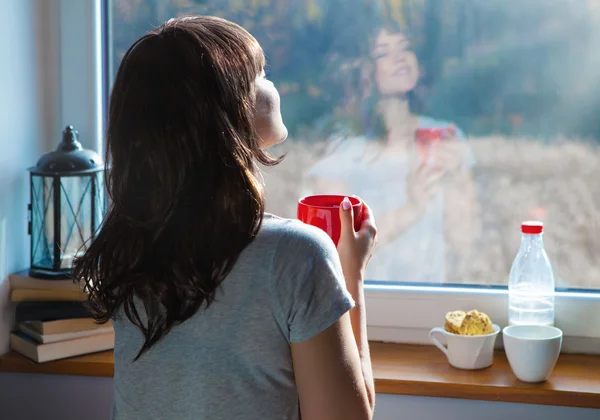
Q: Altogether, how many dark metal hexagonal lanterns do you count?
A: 1